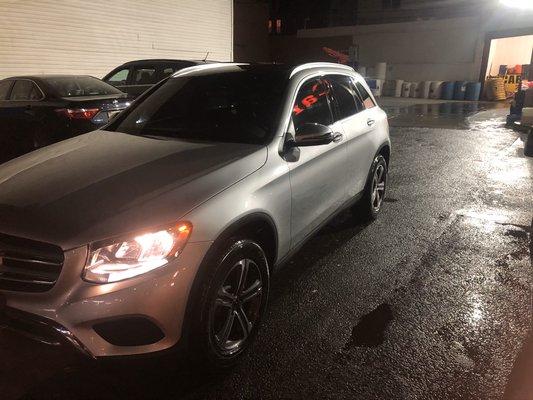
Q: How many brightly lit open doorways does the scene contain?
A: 1